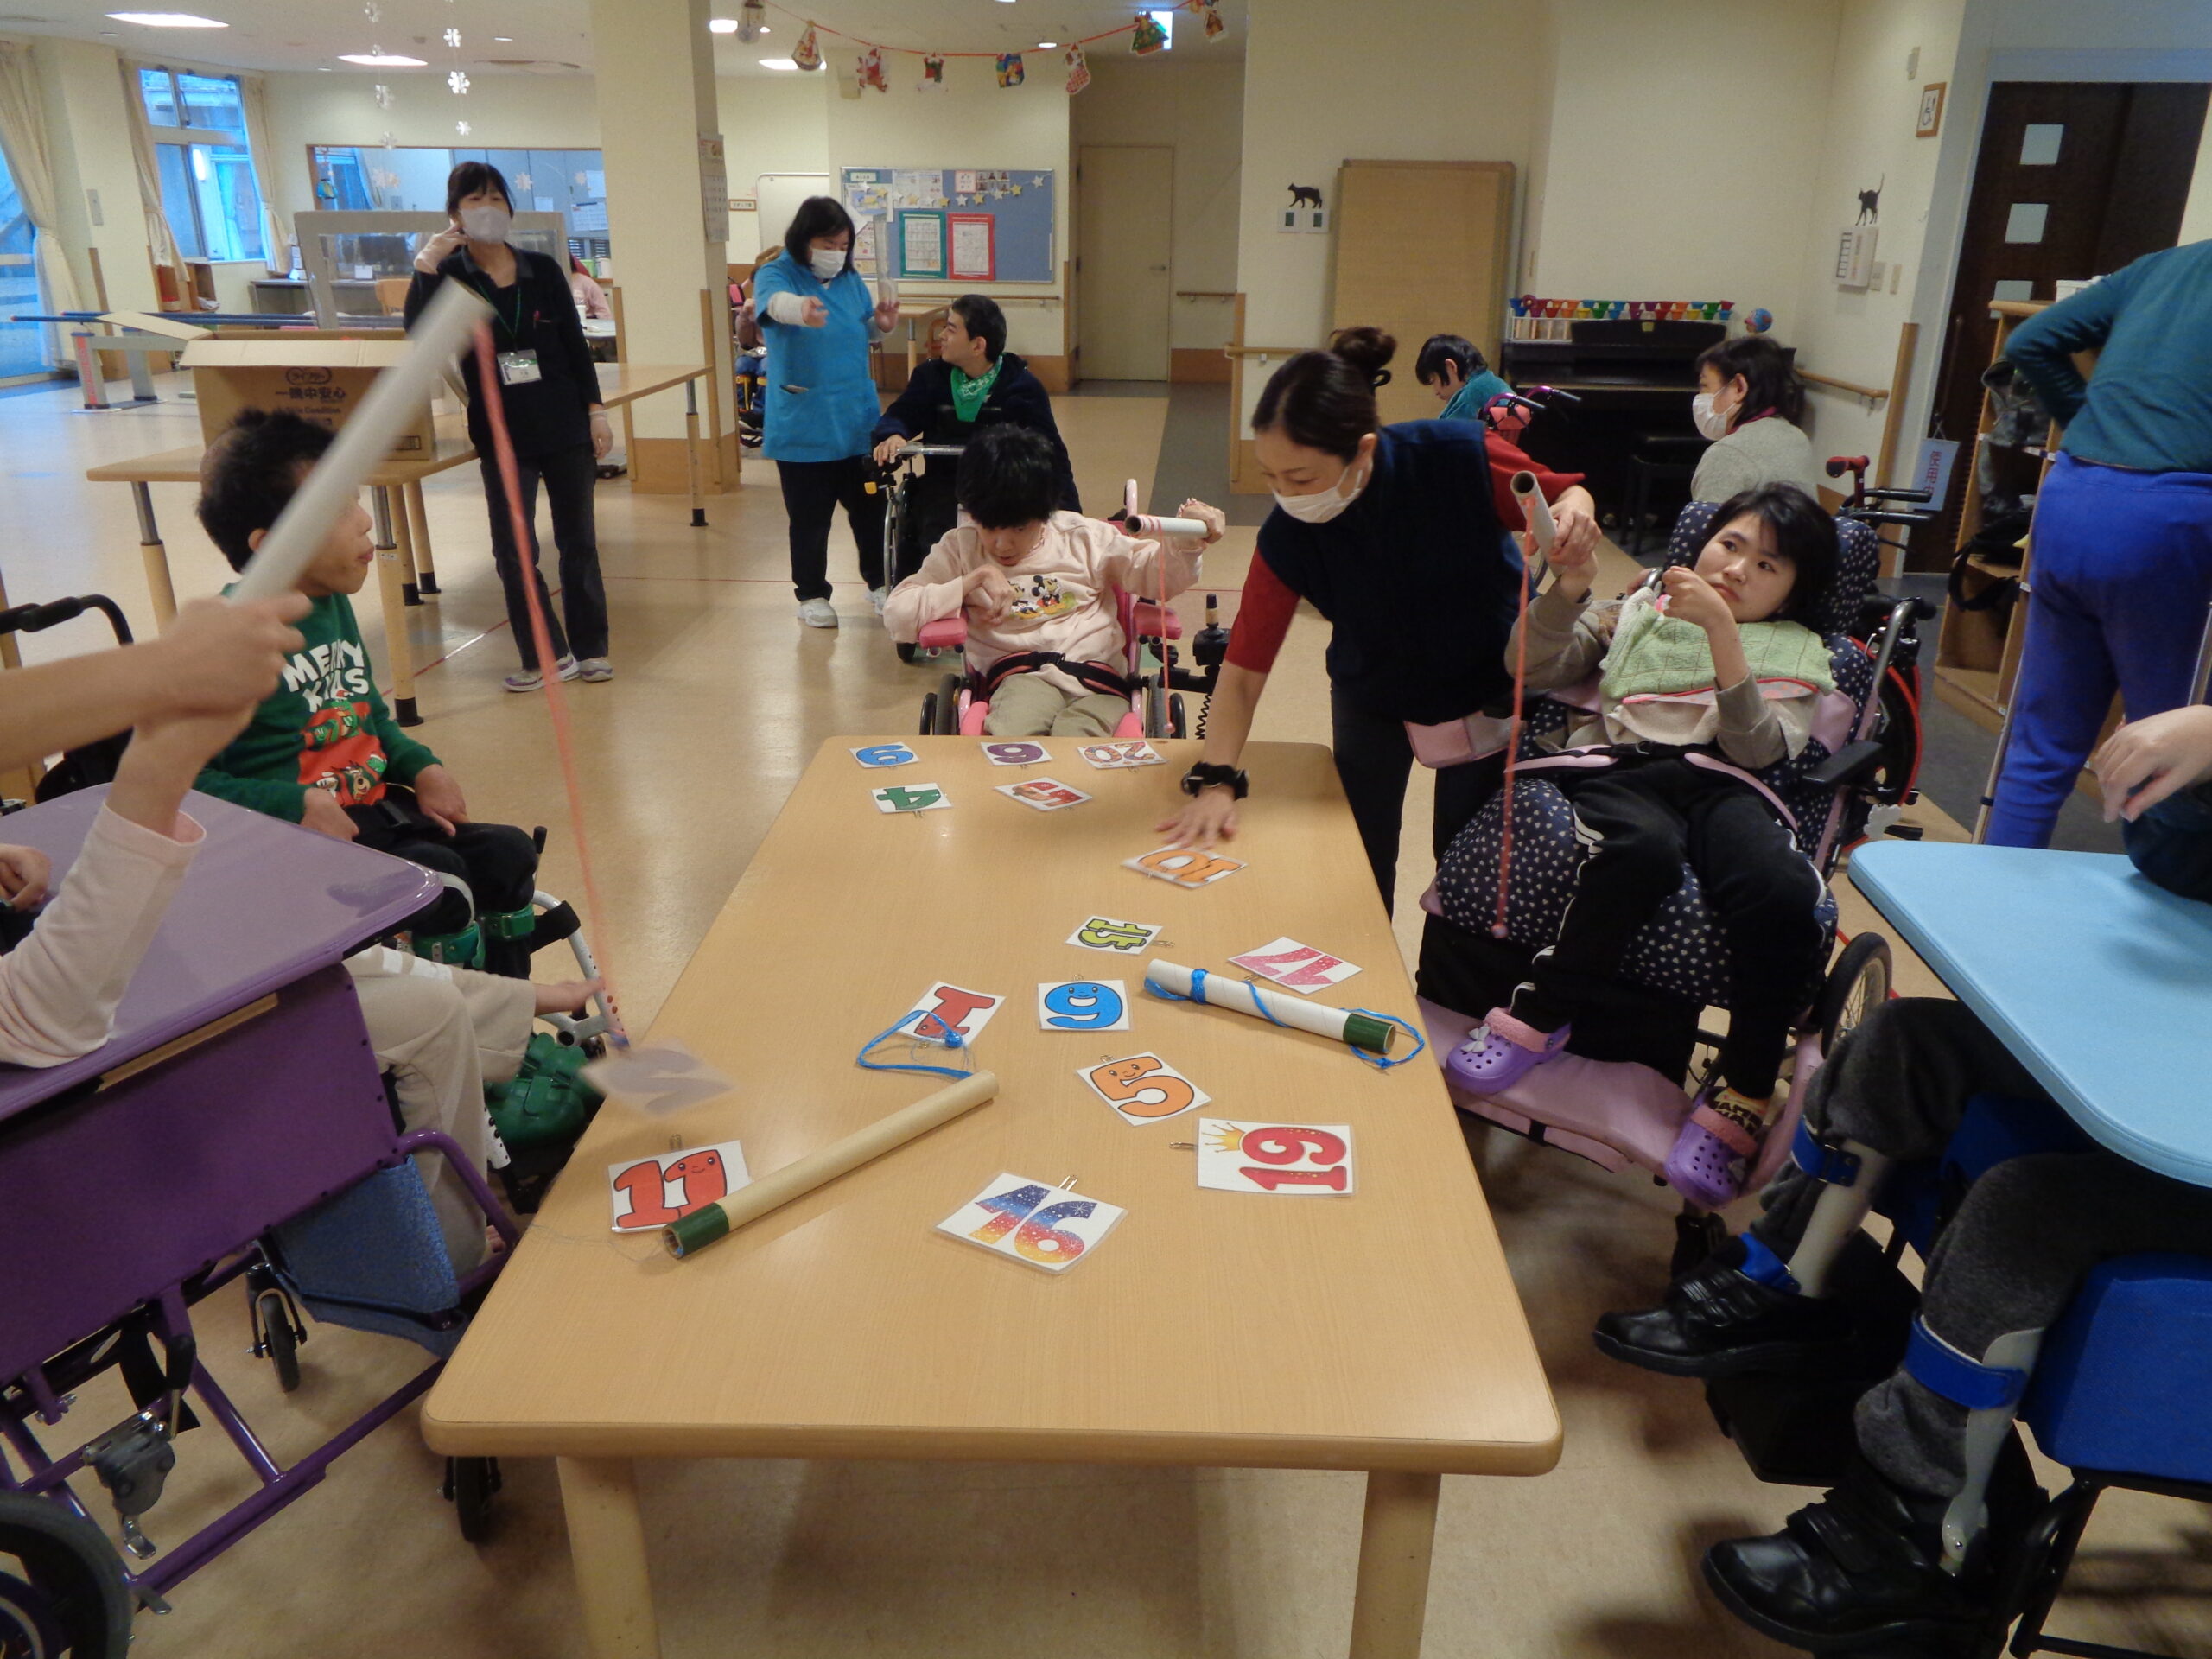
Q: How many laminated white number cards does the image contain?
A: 15